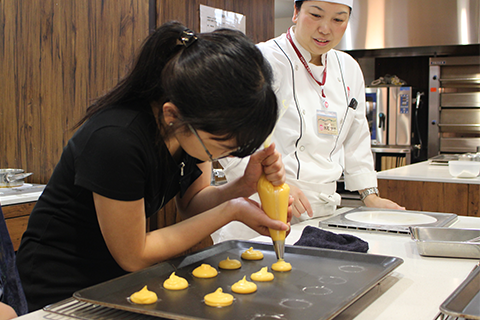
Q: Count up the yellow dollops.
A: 9